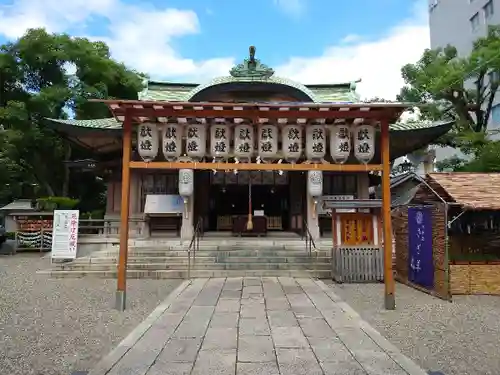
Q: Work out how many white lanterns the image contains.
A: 12